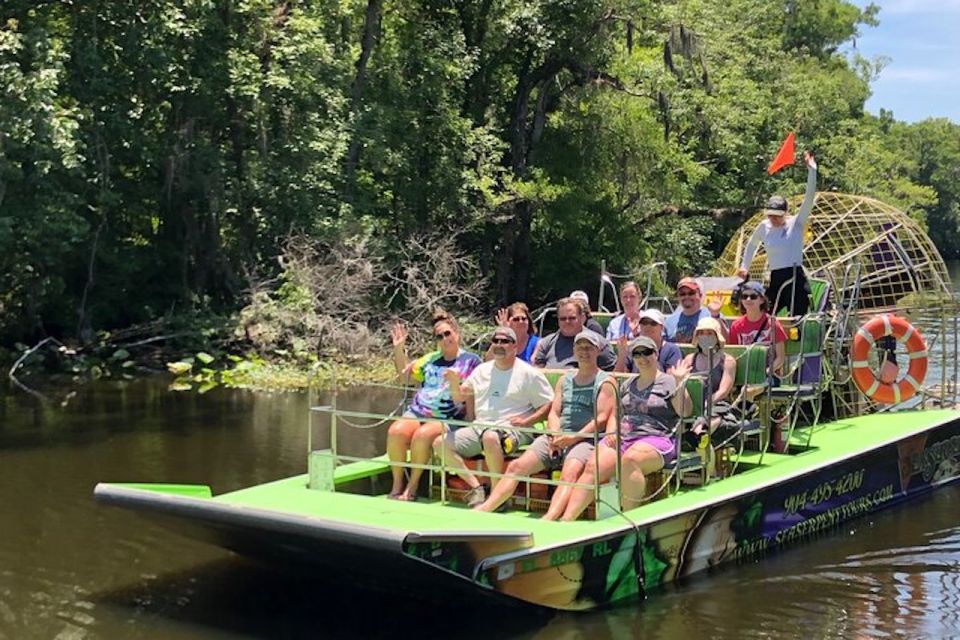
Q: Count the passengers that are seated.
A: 12